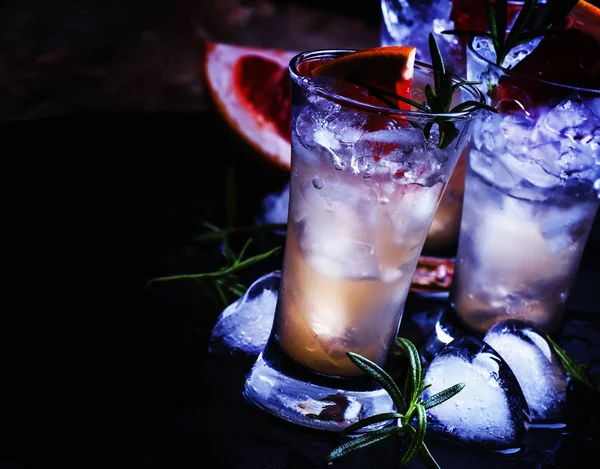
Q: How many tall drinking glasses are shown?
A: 3